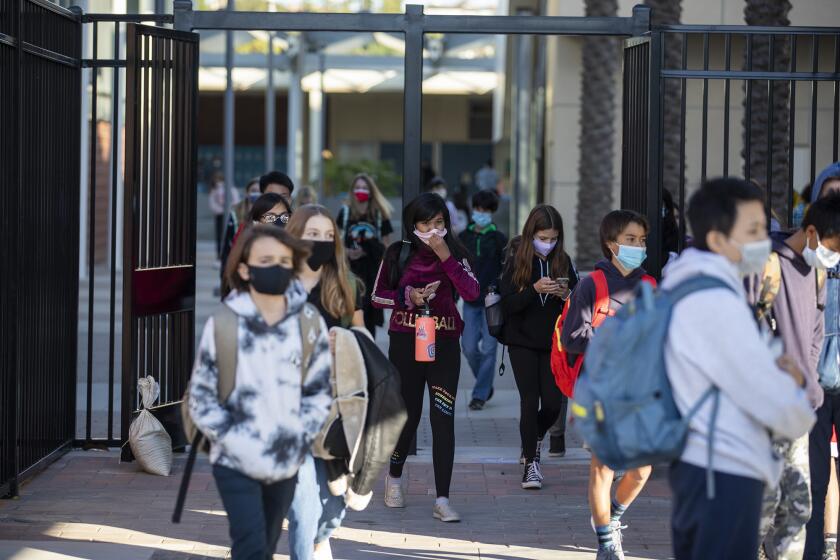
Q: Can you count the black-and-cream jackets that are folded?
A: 1